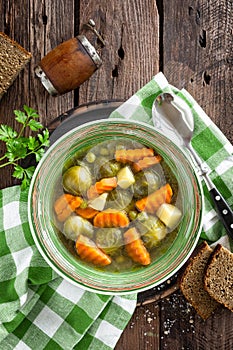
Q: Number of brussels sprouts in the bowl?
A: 7